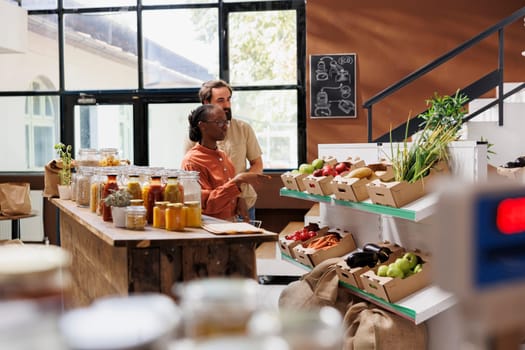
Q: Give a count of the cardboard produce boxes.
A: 8